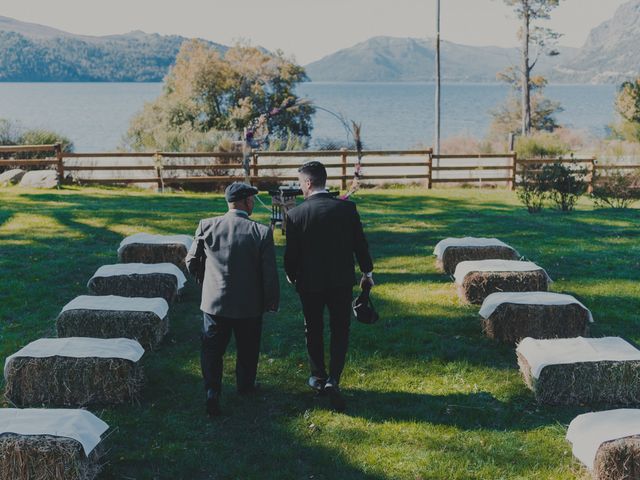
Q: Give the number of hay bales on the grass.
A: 10